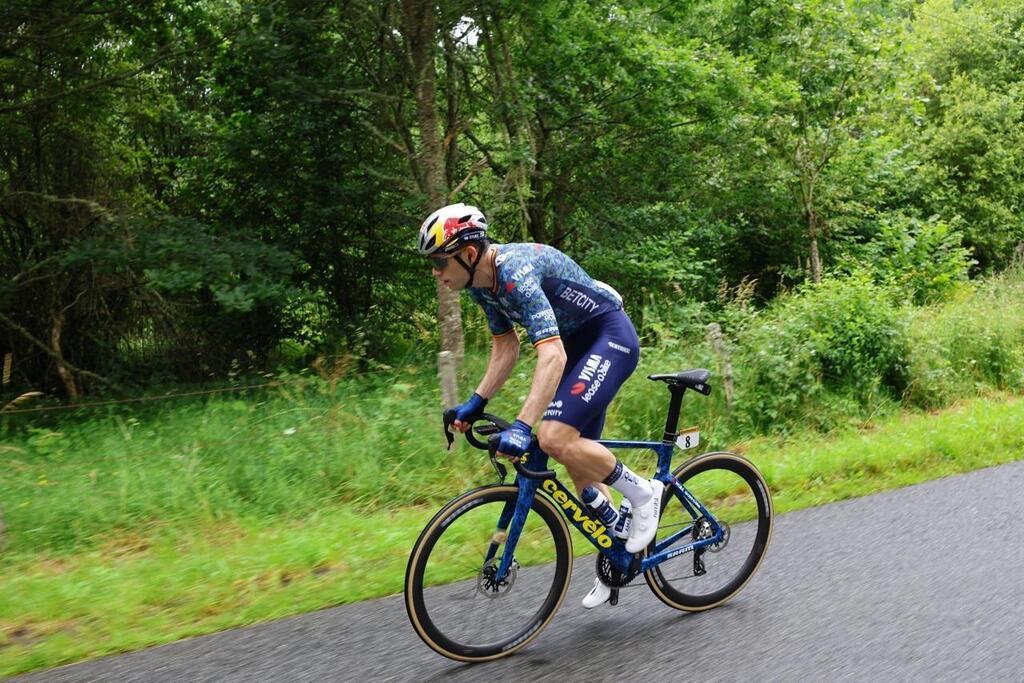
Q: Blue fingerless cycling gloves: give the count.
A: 2